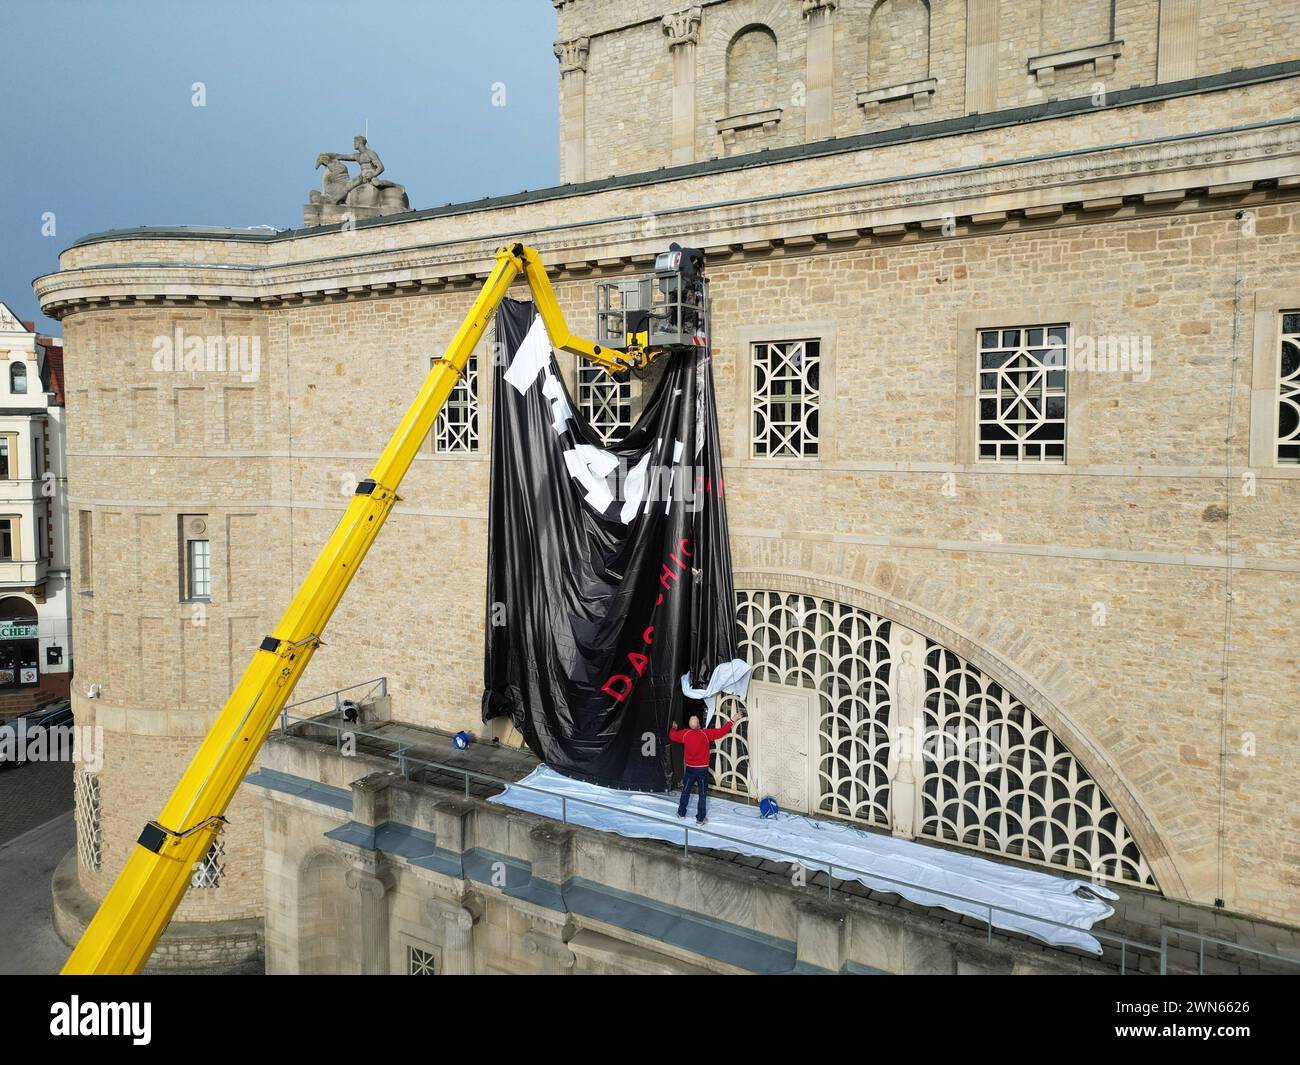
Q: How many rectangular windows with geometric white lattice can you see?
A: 5